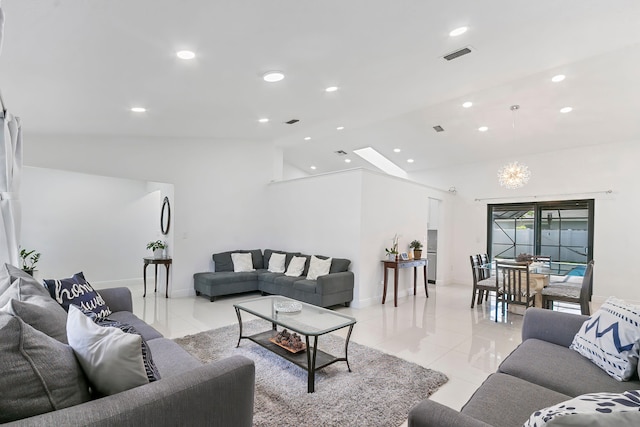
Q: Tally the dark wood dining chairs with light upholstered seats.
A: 6